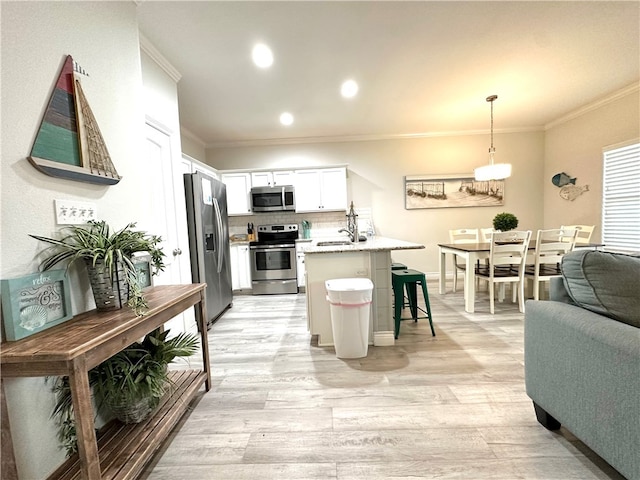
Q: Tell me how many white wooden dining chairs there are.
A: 5